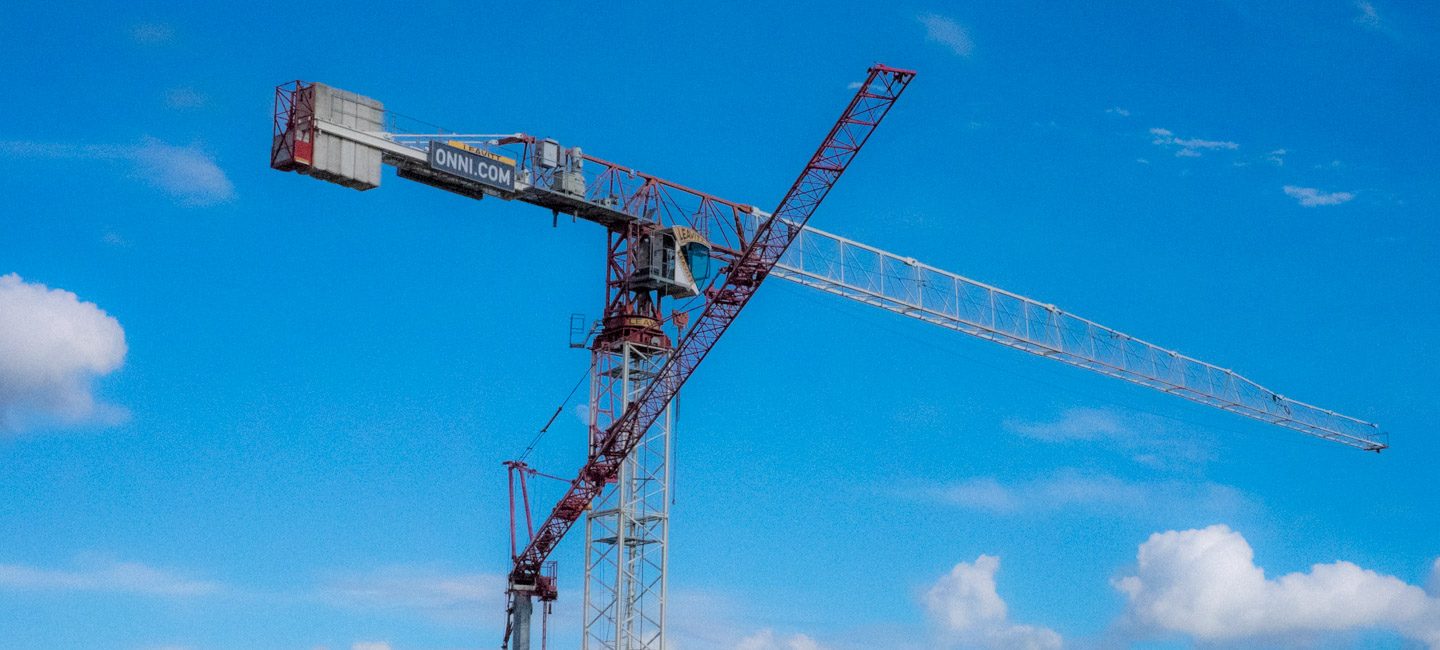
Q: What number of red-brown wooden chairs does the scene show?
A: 0